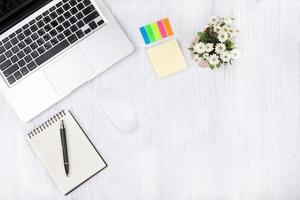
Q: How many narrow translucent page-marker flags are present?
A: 5